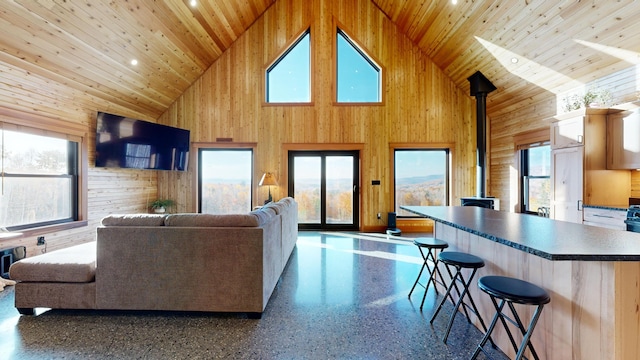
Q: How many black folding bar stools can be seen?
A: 3